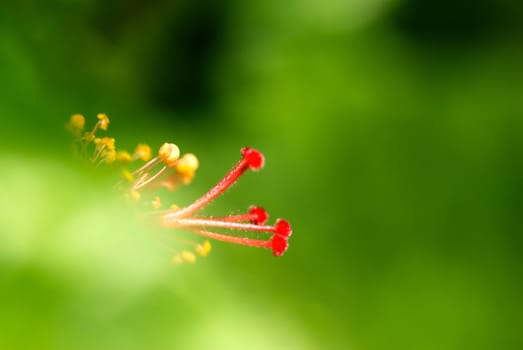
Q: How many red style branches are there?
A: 4